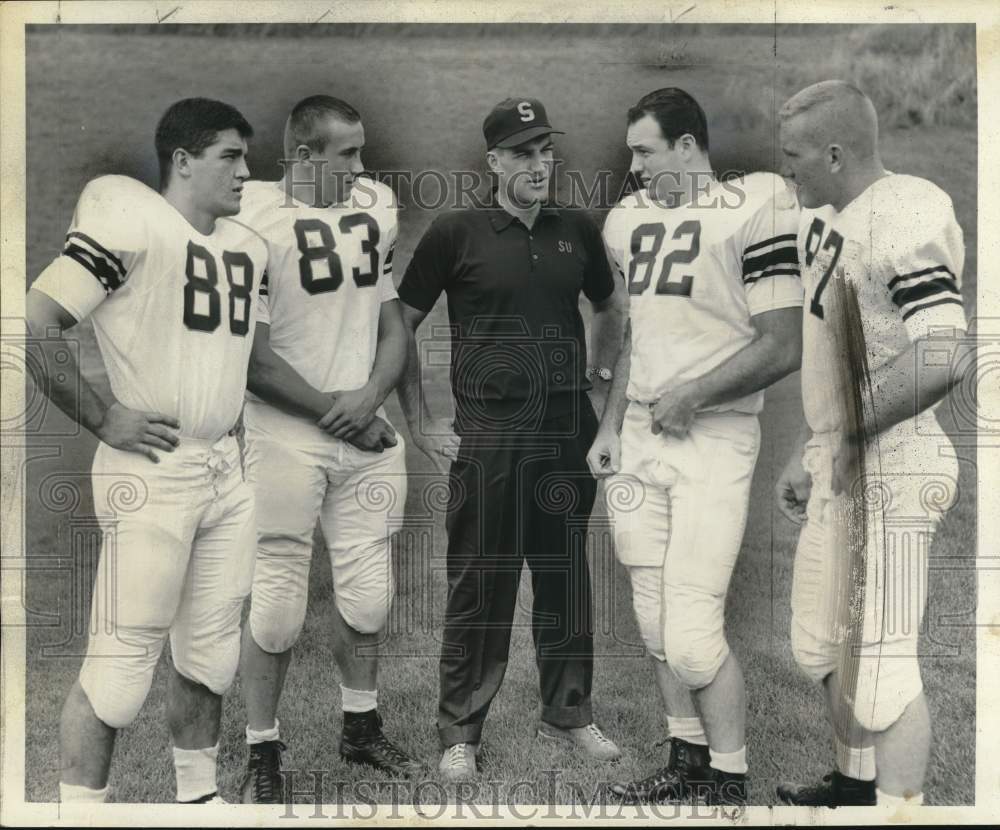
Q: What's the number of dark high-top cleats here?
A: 5